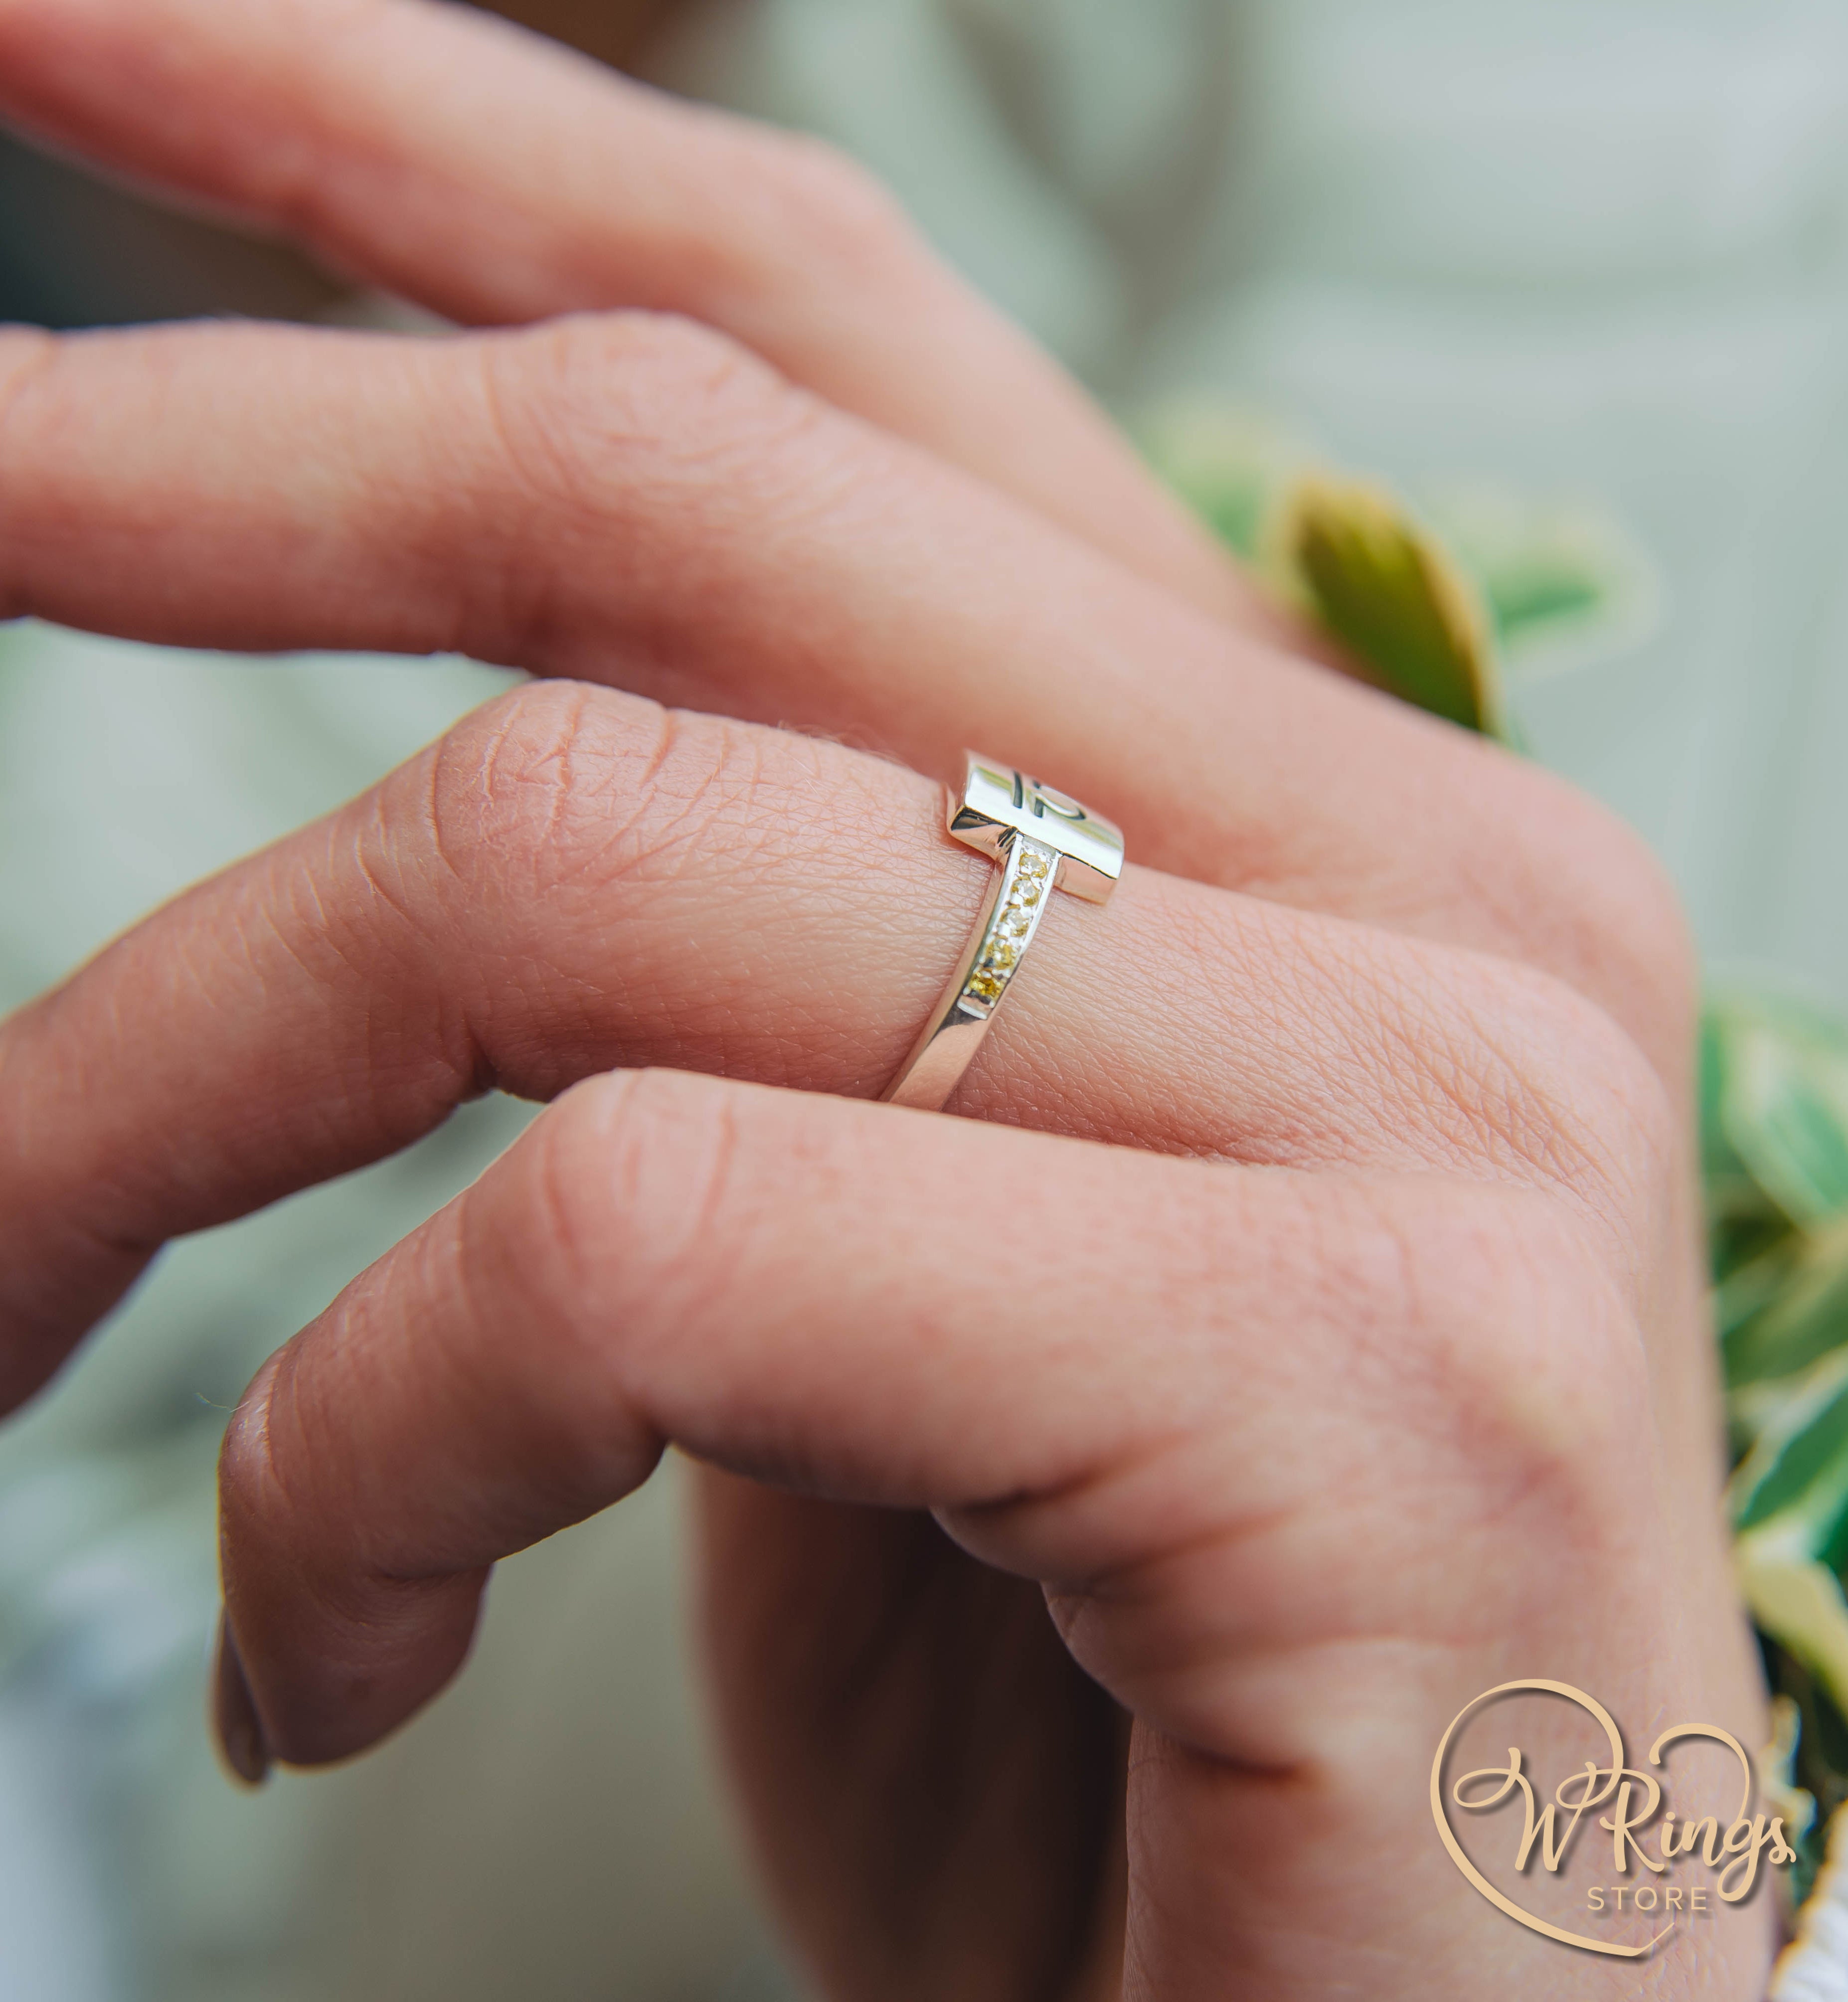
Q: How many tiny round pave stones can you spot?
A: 5